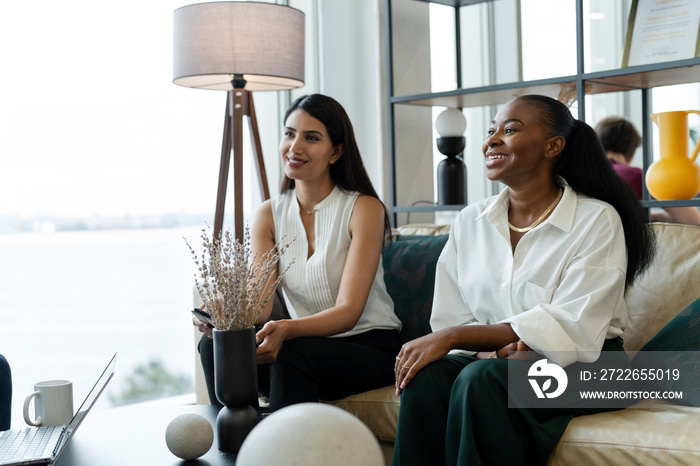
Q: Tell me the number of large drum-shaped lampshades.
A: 1